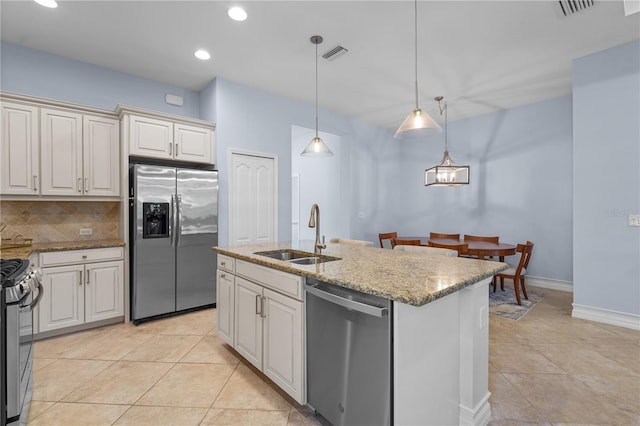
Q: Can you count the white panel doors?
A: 1